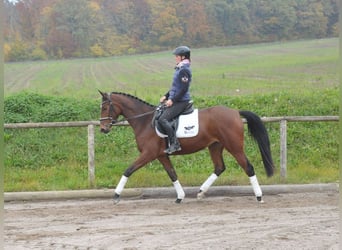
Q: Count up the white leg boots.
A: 4